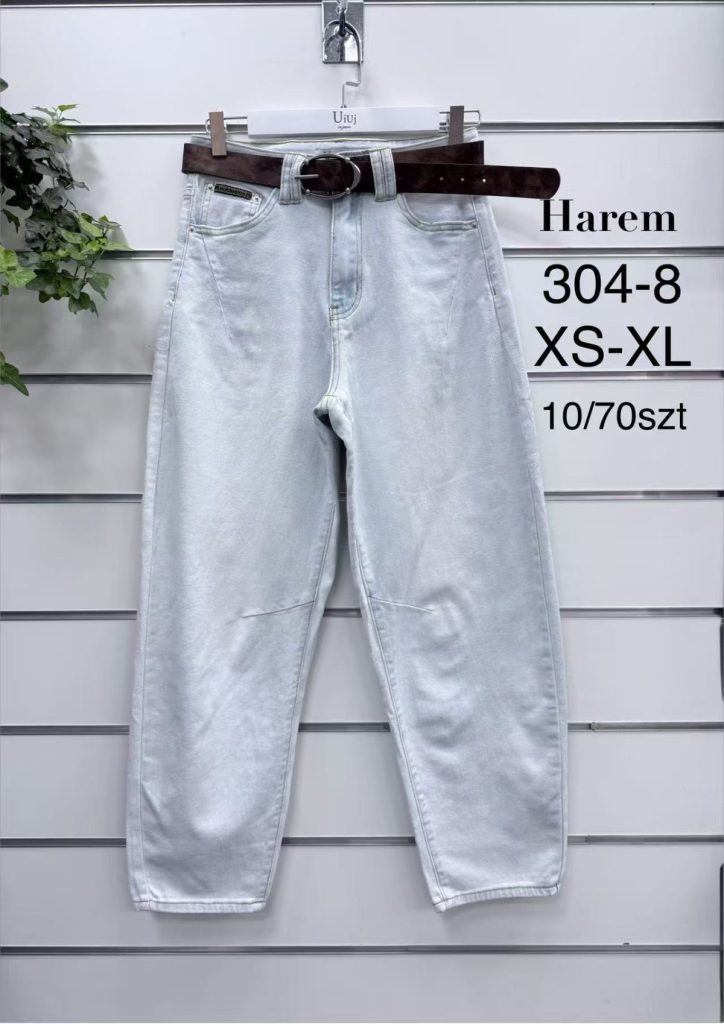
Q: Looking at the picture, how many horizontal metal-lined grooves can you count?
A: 9